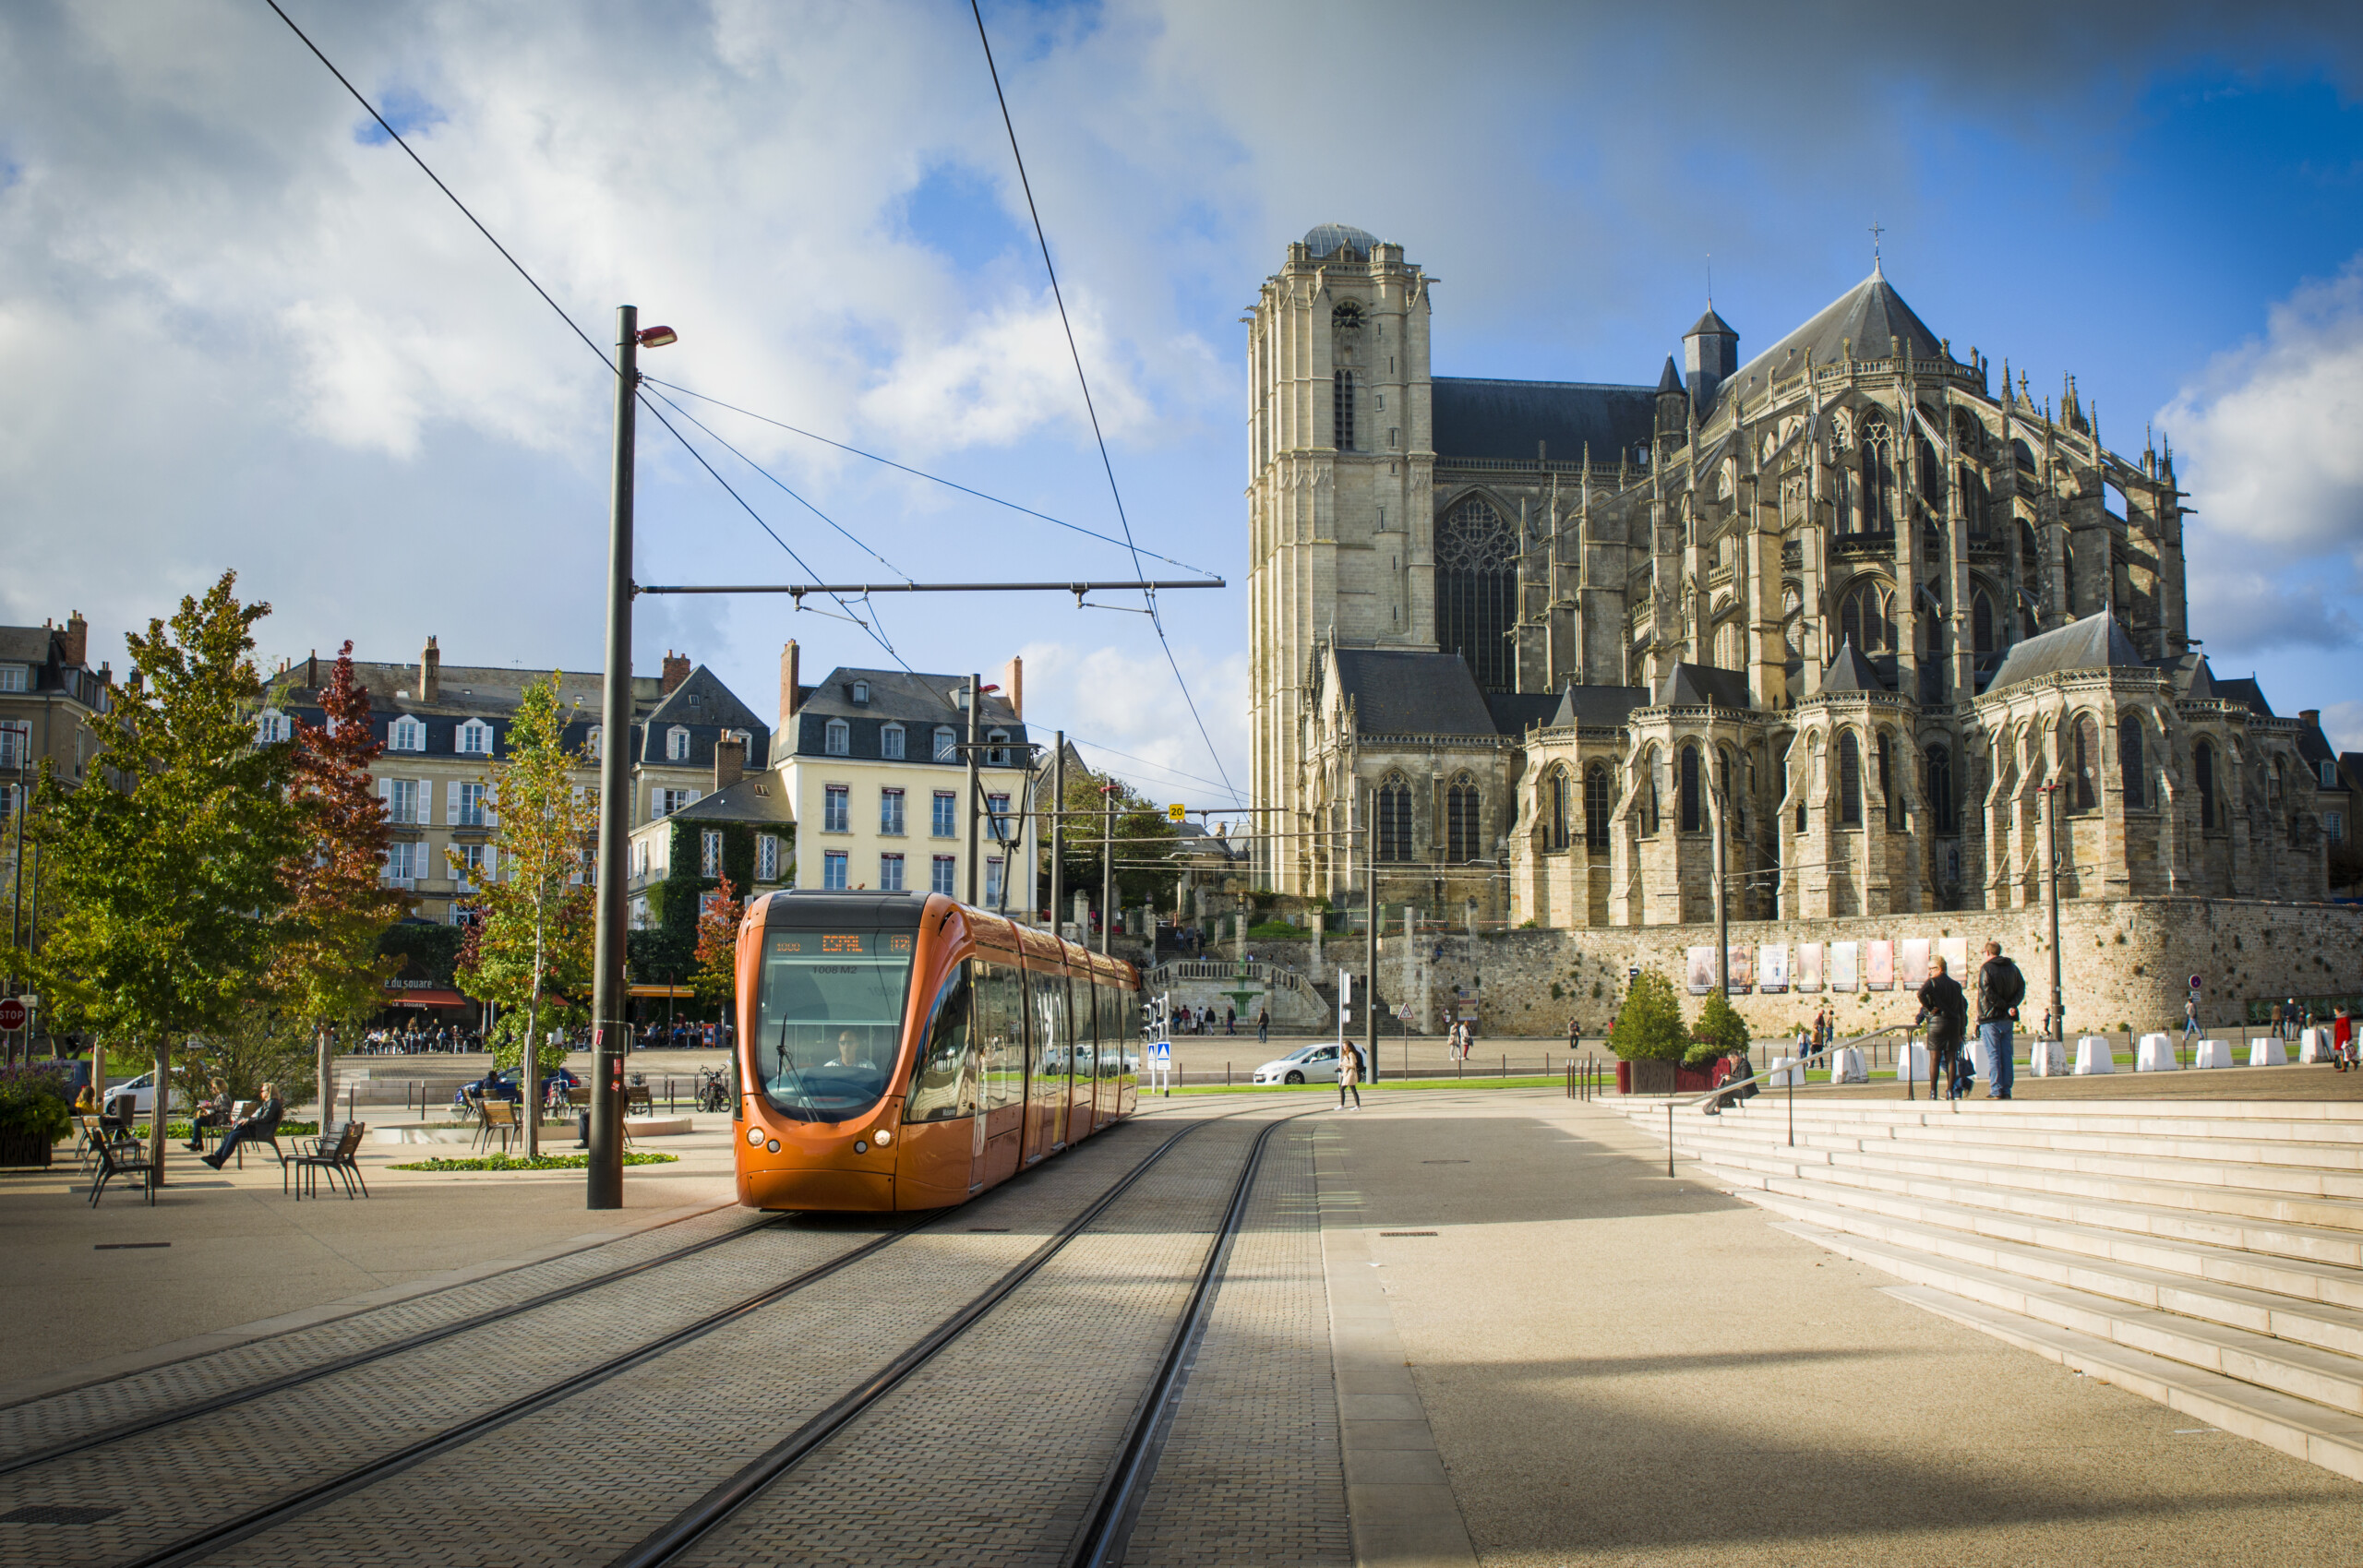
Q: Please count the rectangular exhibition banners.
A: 8